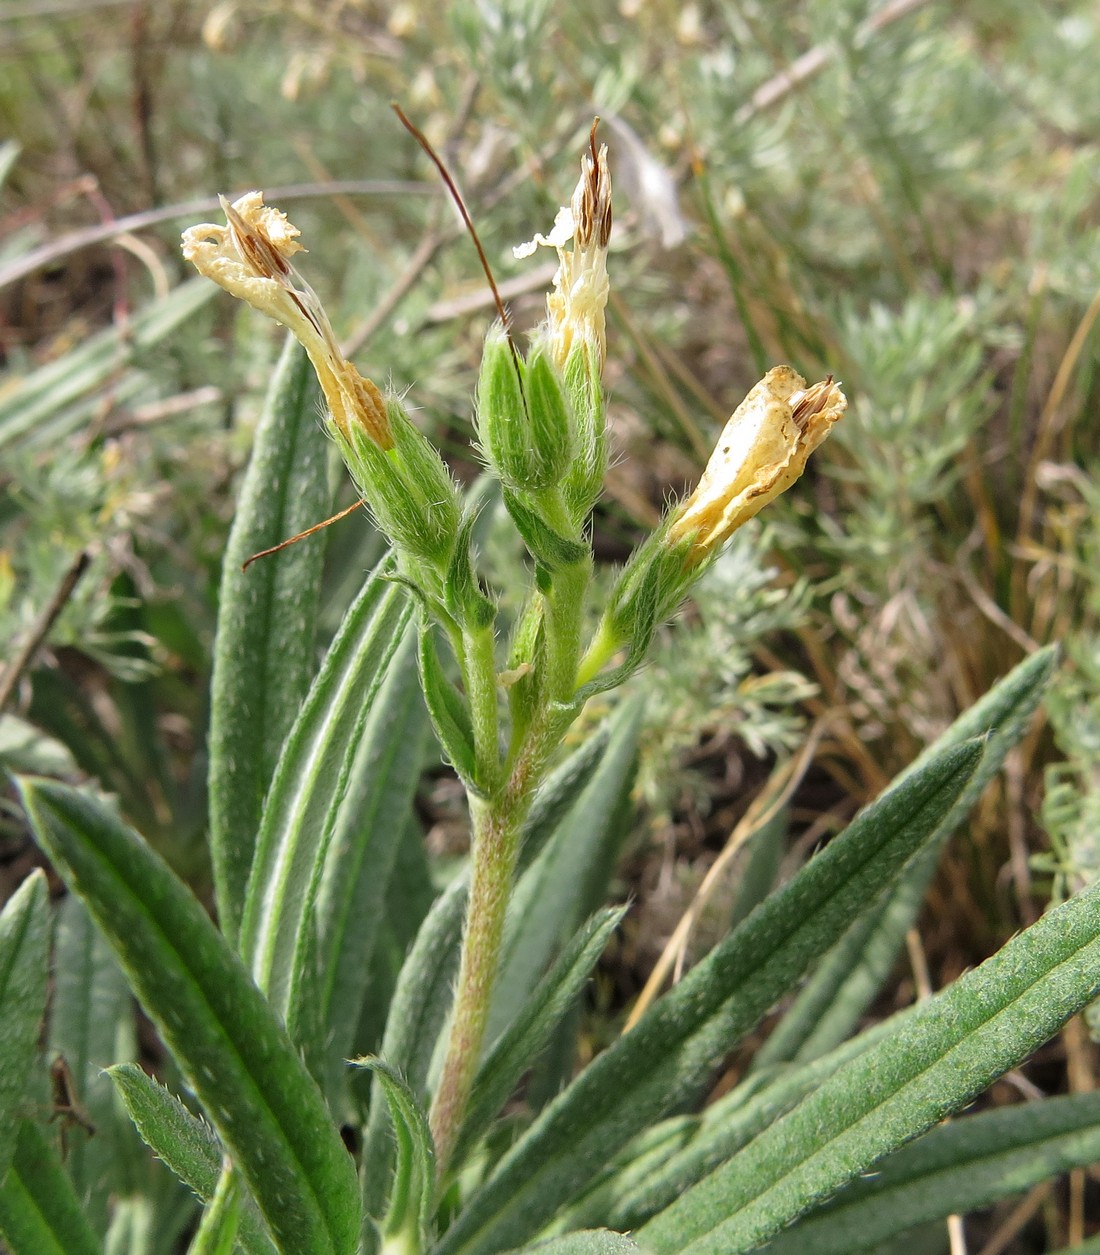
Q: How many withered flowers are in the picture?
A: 3